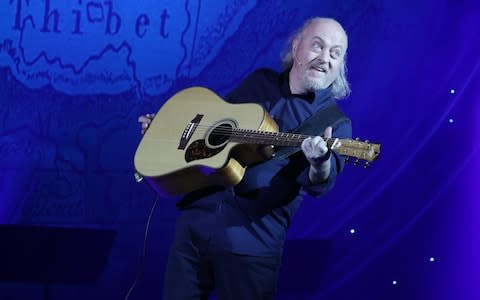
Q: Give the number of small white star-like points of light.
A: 5